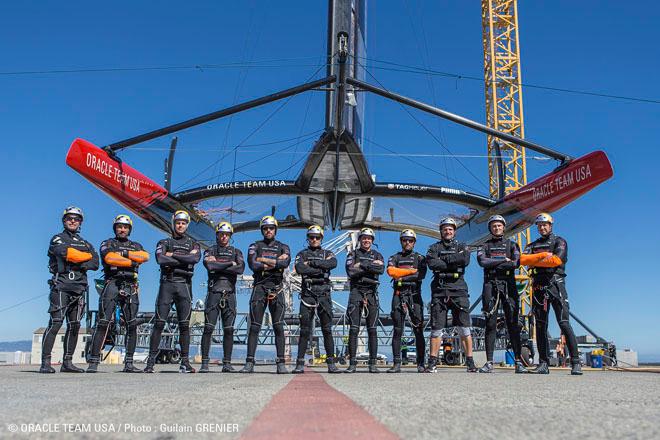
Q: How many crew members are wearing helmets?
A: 11